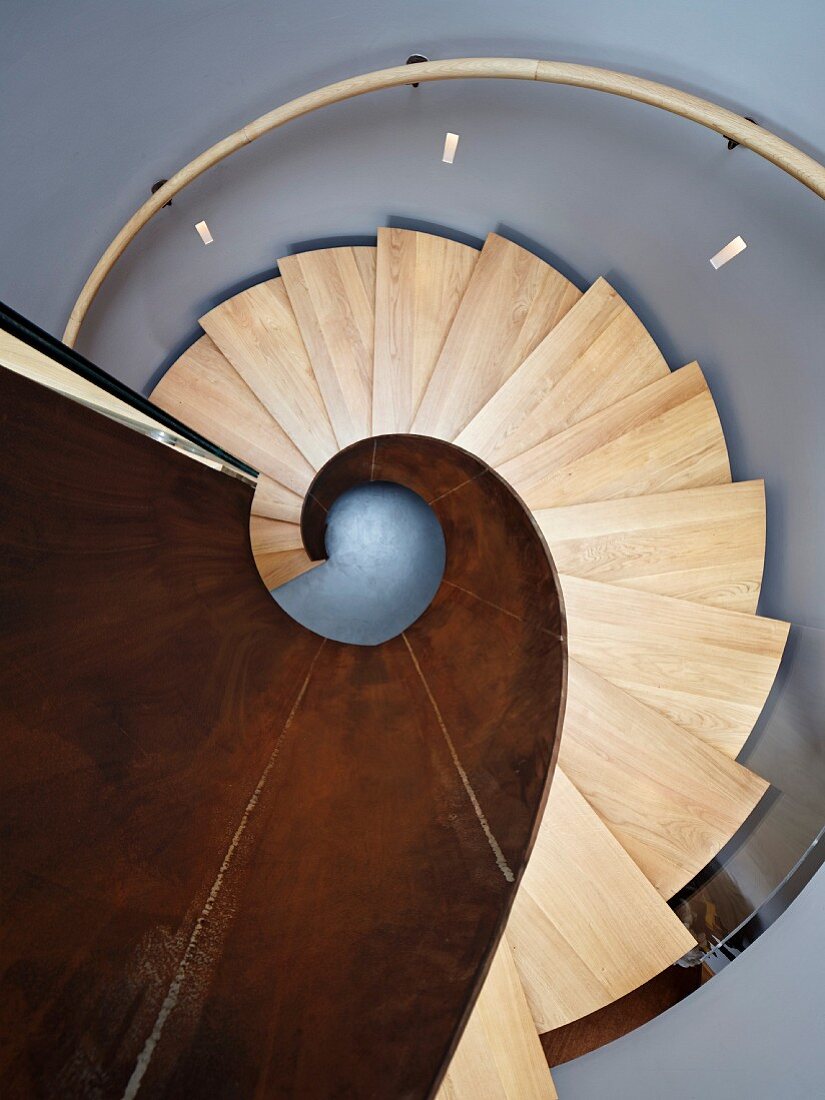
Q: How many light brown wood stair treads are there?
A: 15